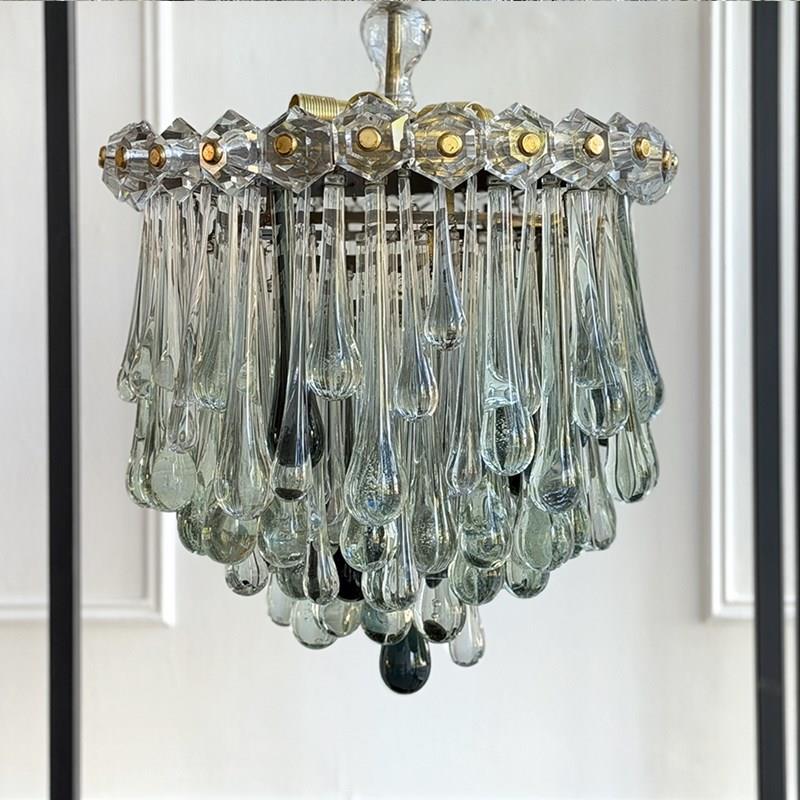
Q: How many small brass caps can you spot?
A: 11